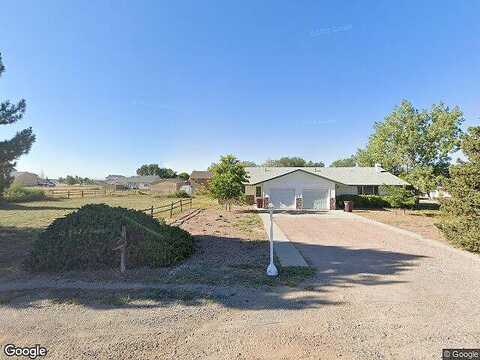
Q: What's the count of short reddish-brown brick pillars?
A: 3